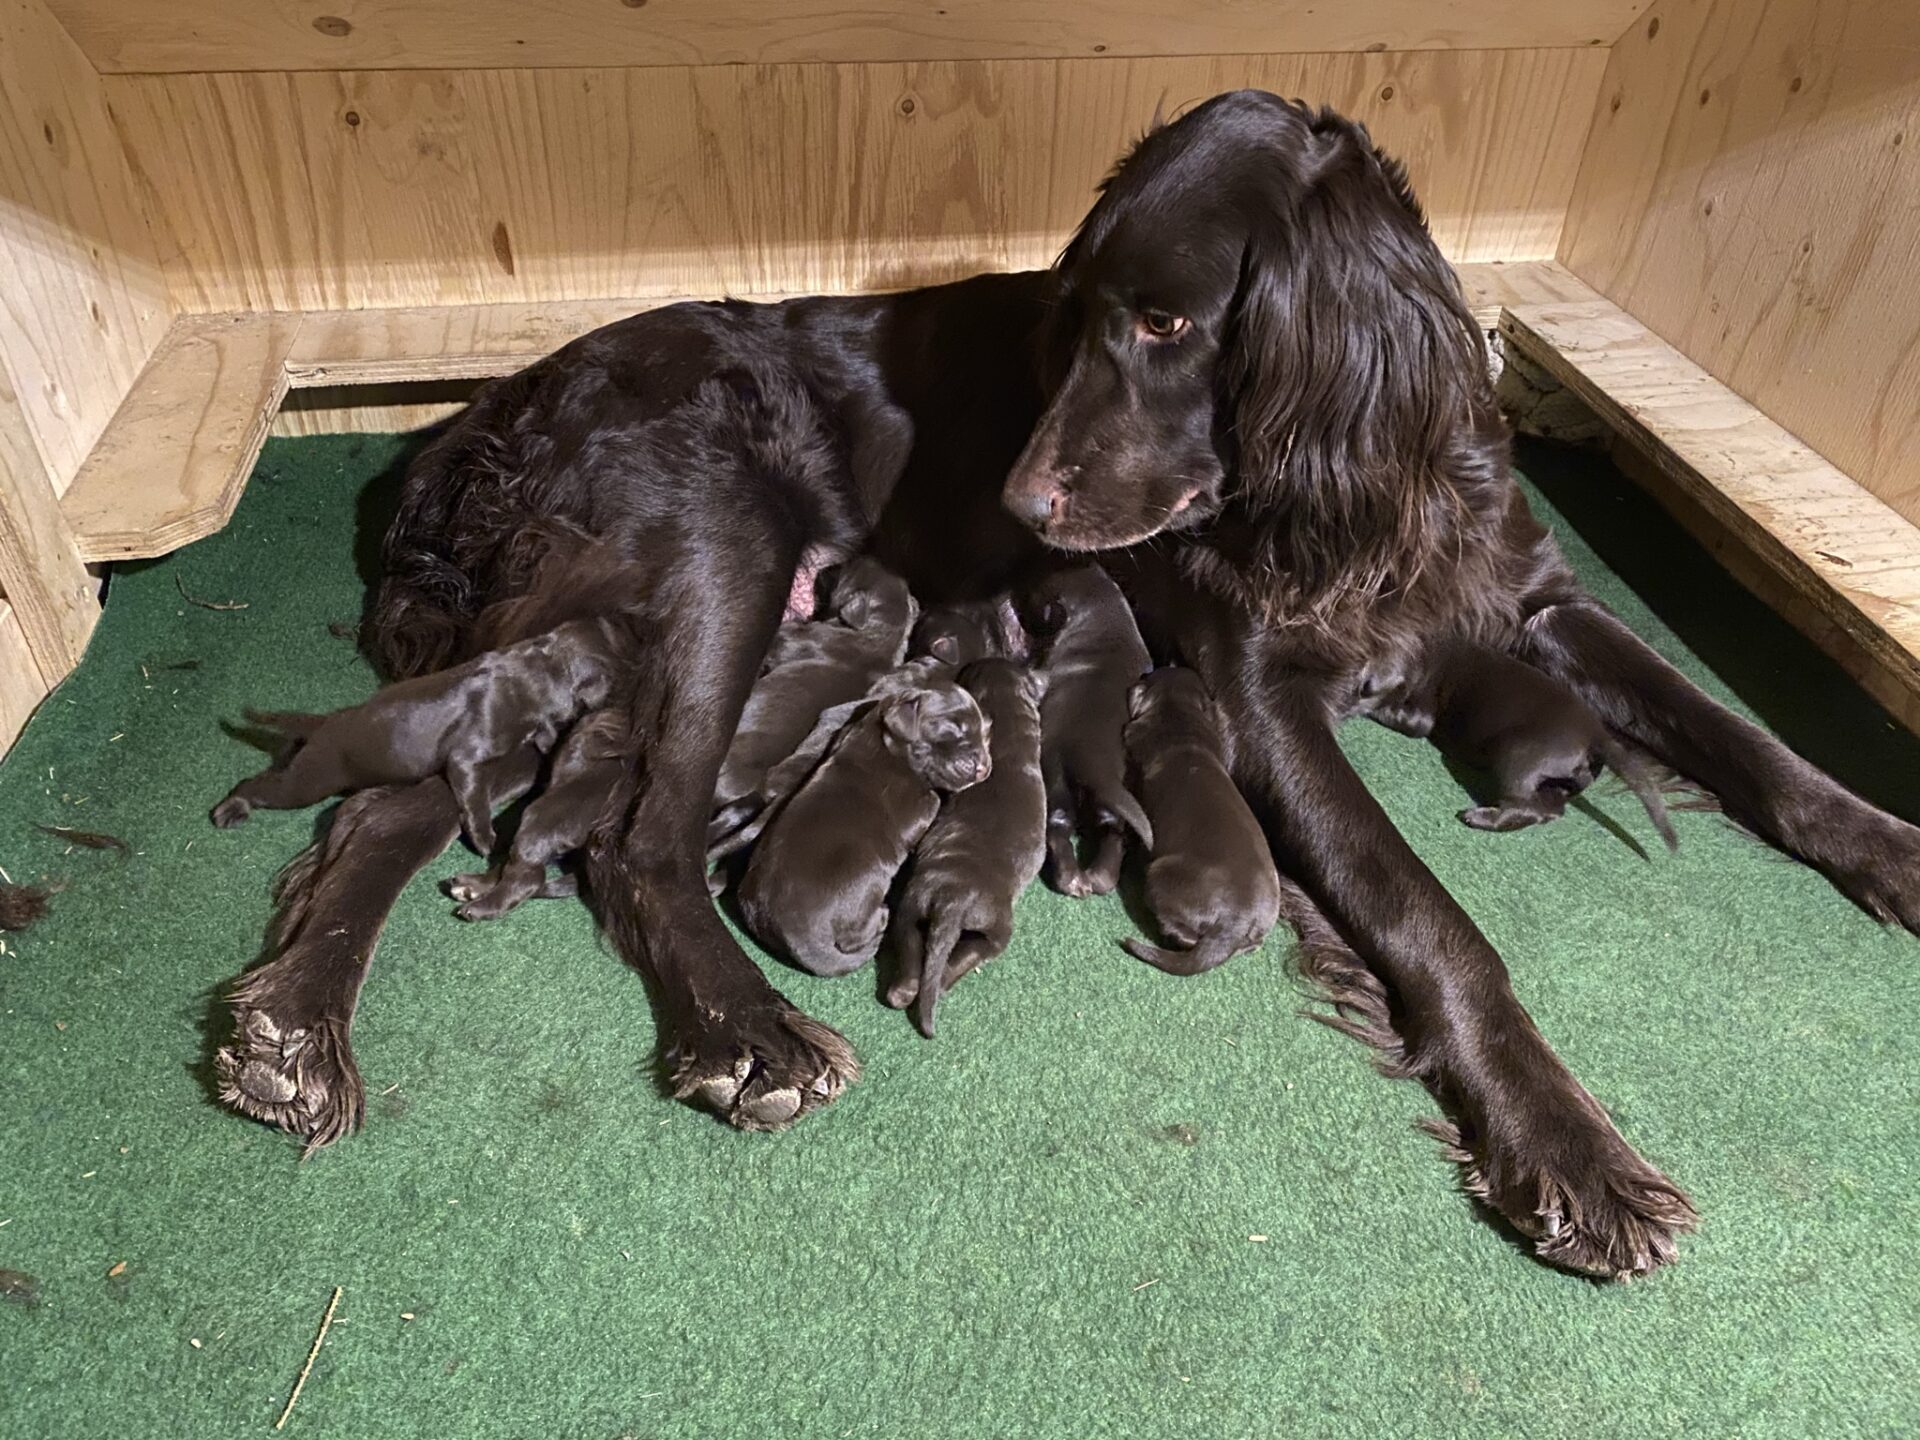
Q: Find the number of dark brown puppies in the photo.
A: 9